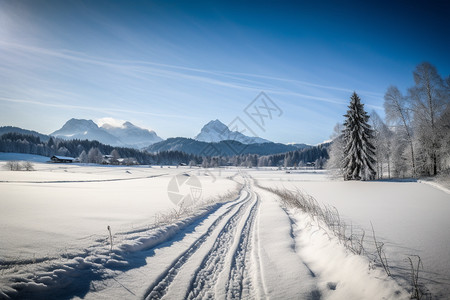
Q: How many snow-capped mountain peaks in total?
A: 3